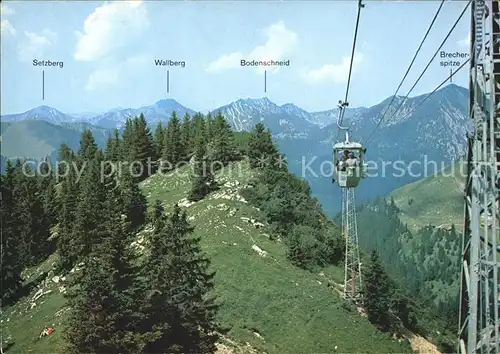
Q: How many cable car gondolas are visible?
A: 1